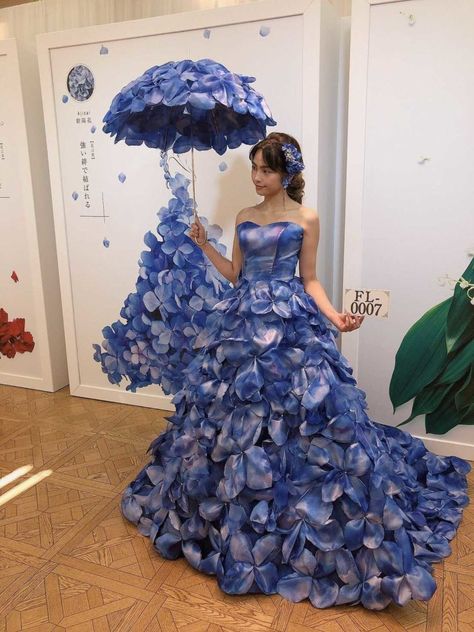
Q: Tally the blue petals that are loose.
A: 9